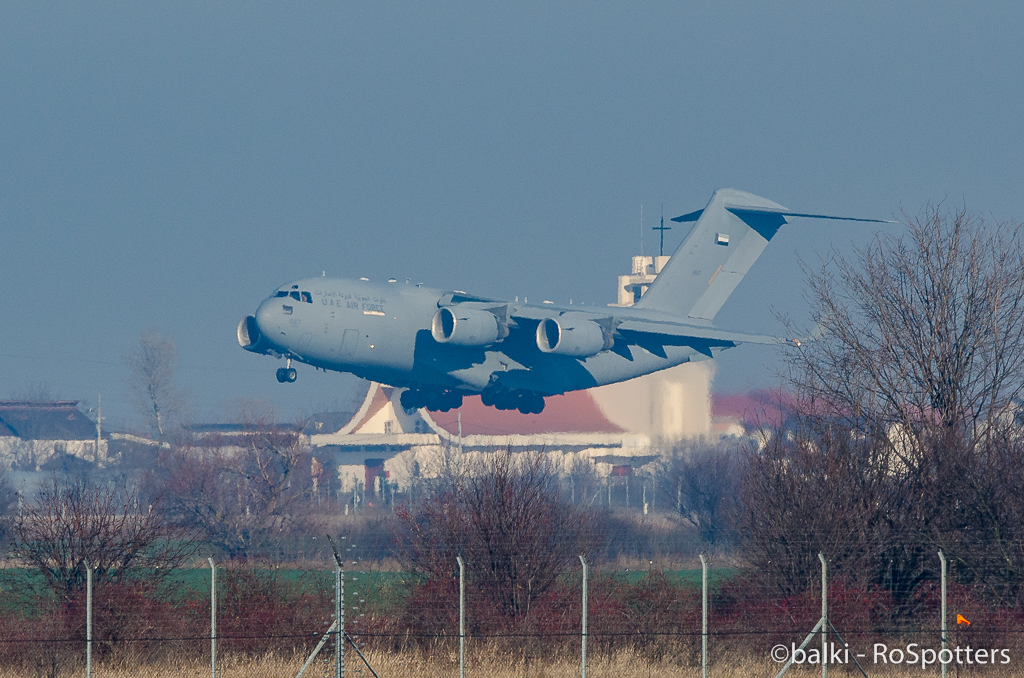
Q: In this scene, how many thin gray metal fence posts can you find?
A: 8